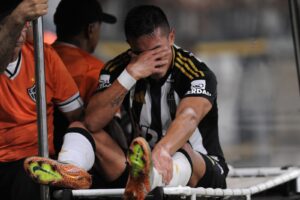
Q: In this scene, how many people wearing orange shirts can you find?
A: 2